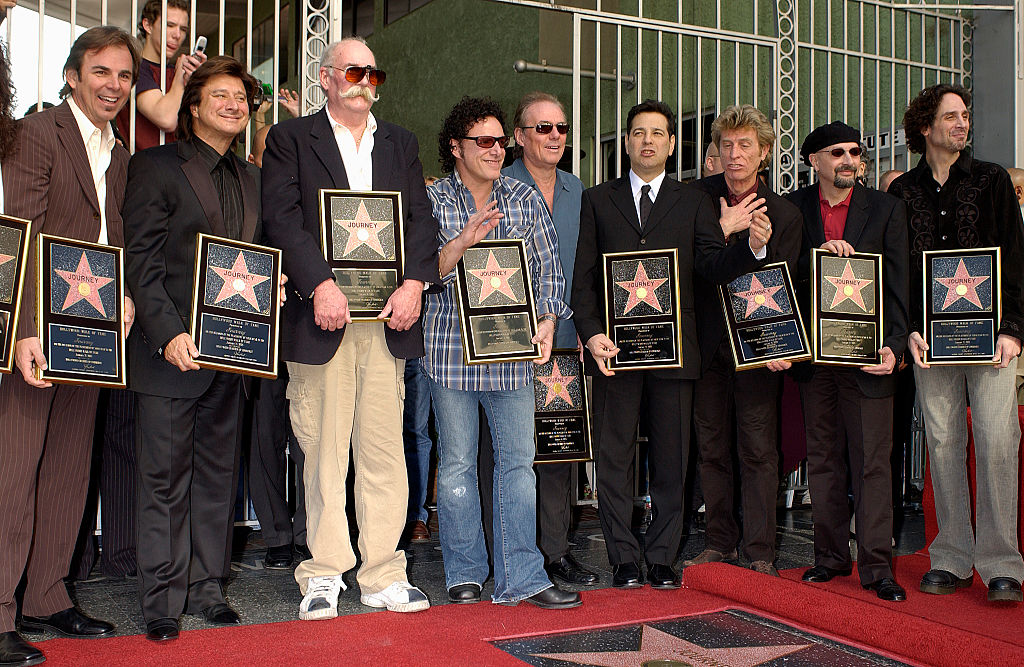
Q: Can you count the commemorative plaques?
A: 10